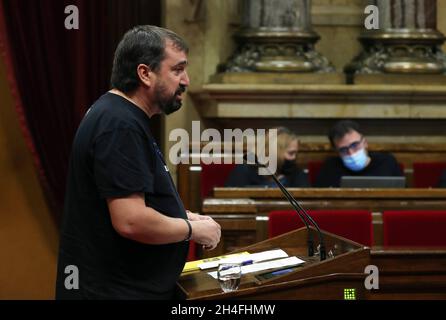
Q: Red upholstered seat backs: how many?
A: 5